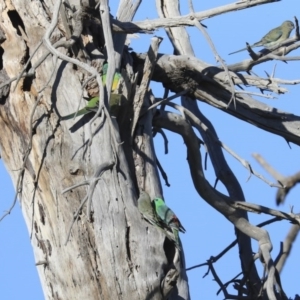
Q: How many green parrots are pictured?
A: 5